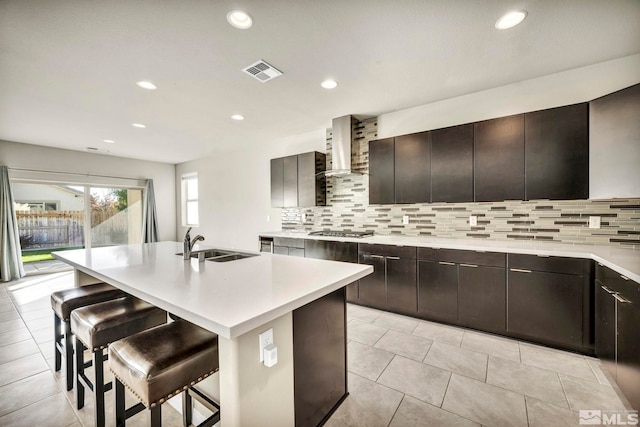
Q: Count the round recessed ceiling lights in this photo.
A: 7